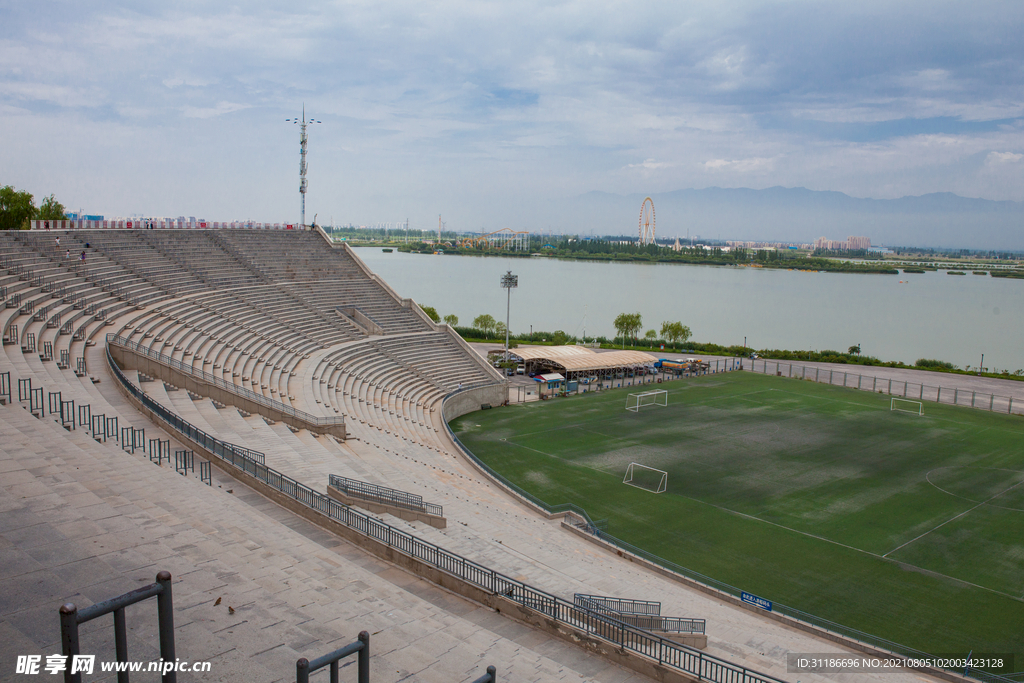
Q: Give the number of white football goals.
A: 3